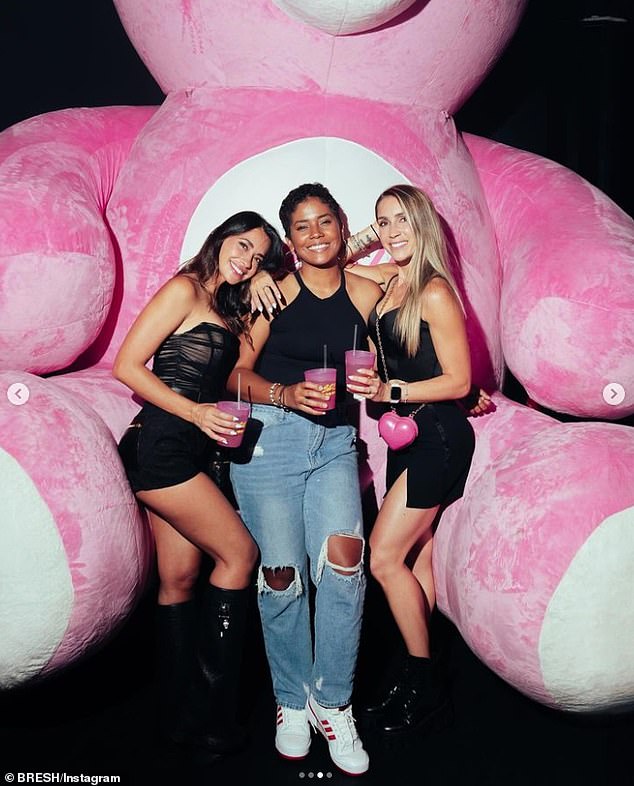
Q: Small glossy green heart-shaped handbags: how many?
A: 0